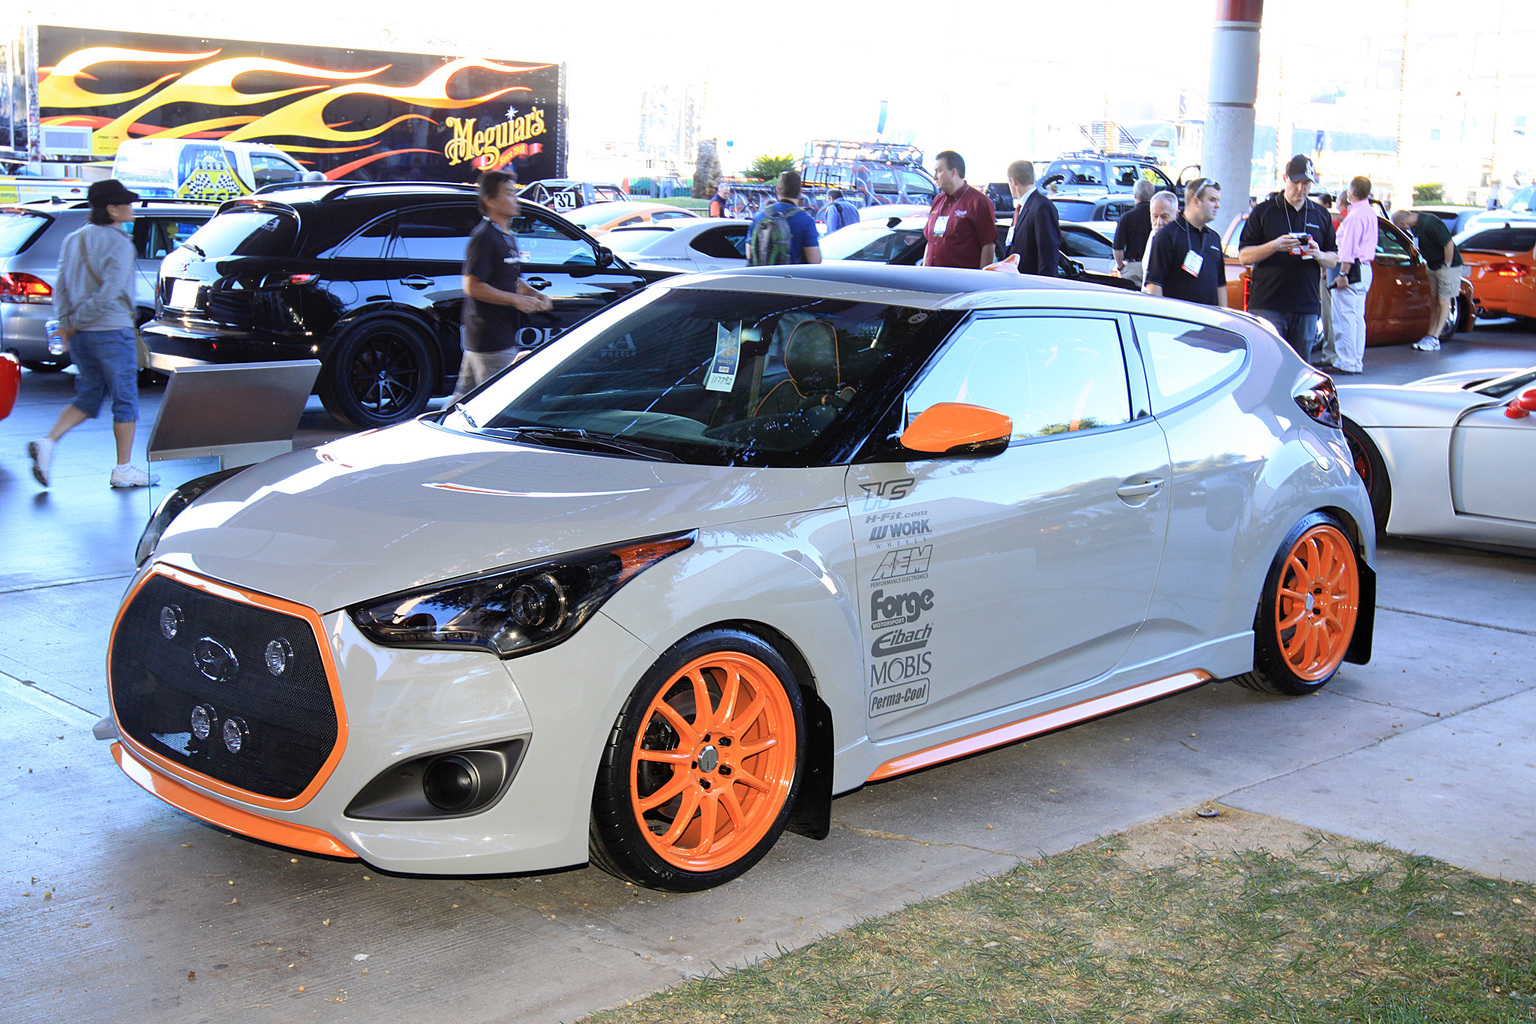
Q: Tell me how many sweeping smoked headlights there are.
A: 2